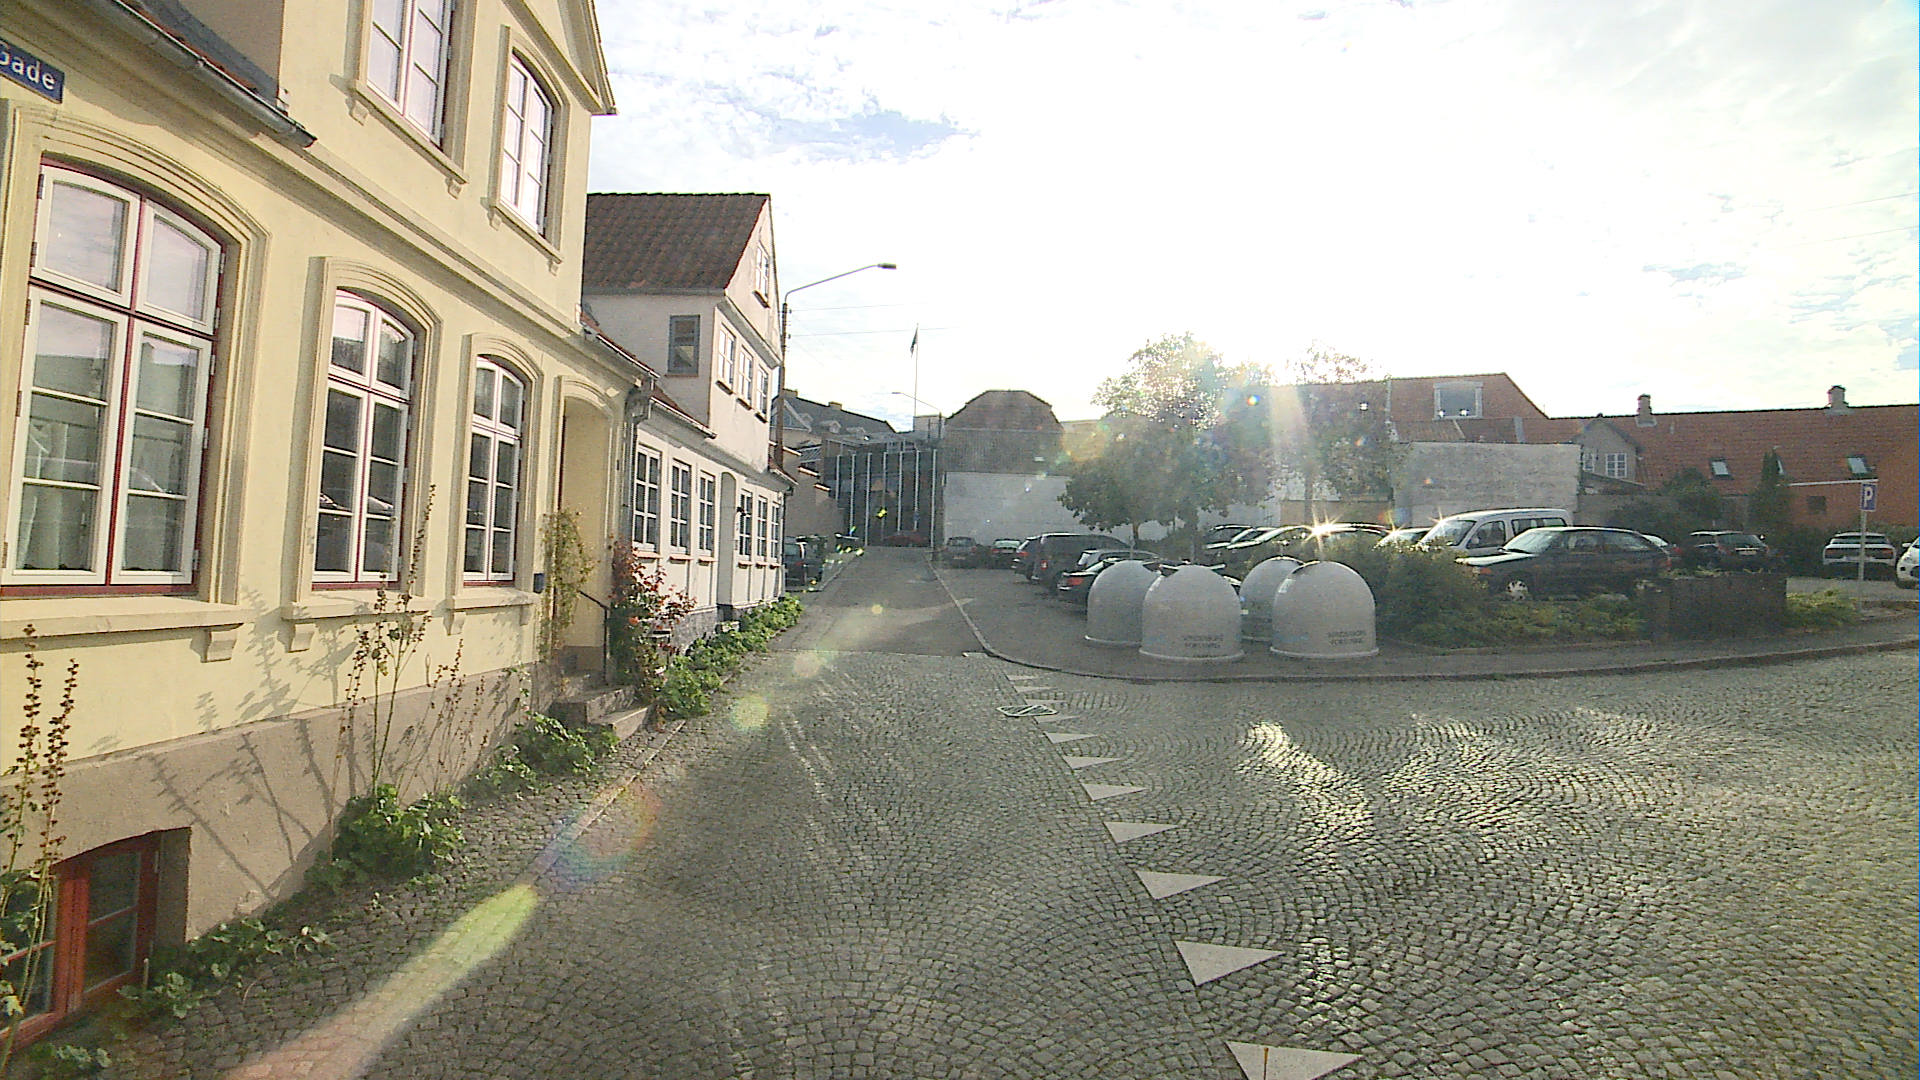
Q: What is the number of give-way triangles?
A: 11